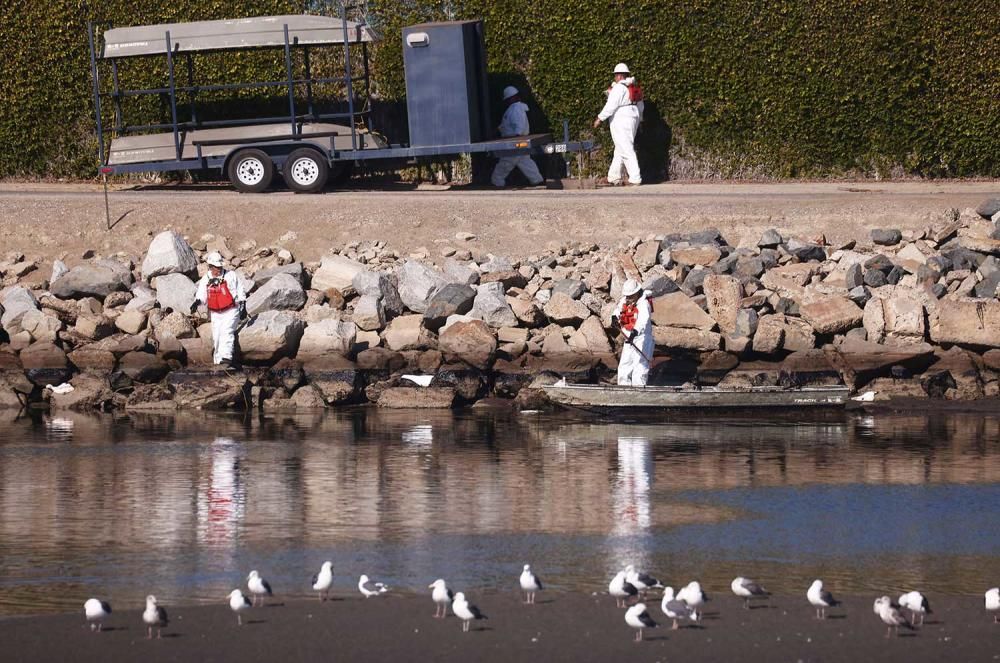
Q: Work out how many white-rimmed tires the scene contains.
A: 2